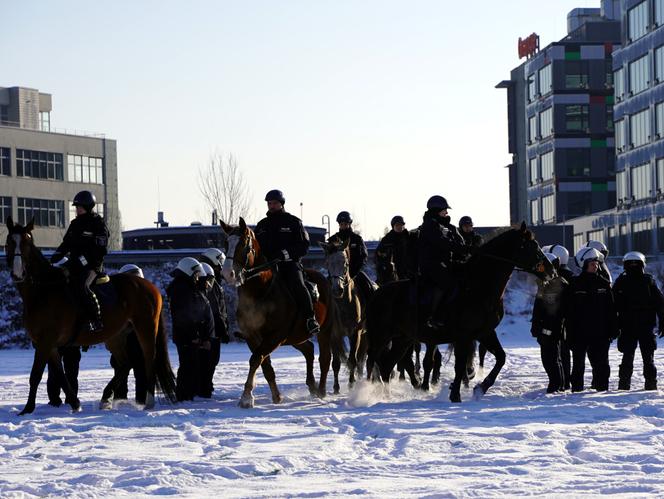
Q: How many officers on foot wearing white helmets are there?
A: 9